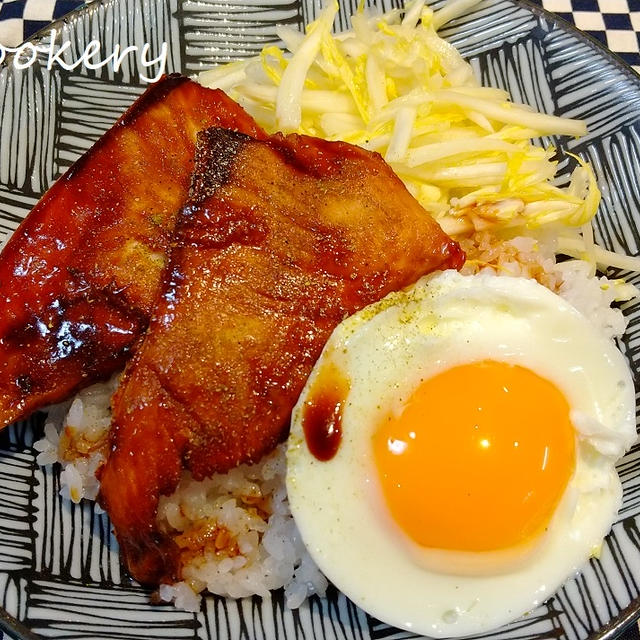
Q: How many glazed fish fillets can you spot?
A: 2